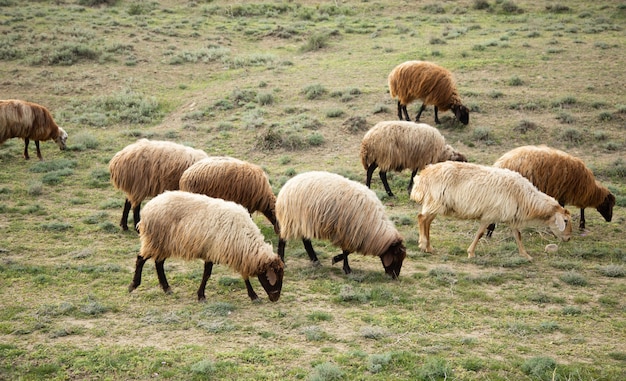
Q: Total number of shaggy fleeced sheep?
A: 9